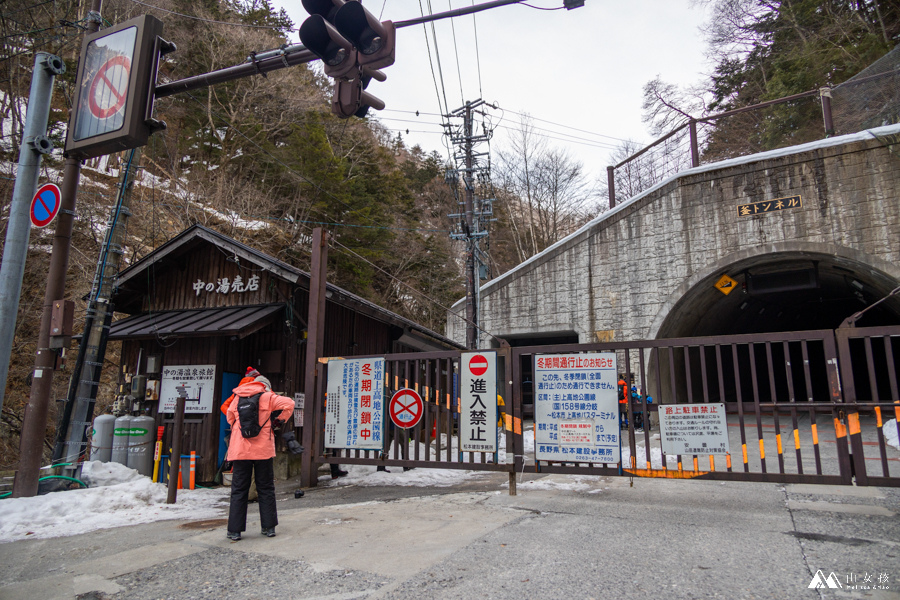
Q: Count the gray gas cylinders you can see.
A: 3